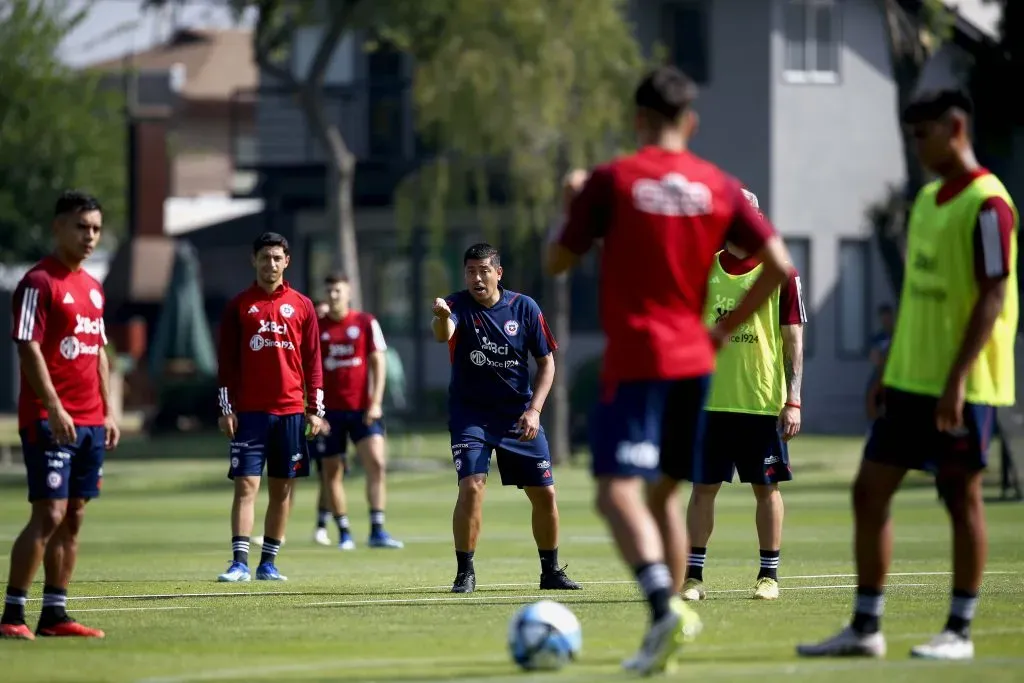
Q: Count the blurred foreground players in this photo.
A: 2